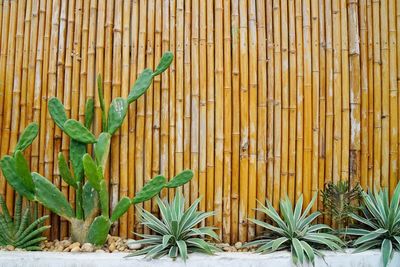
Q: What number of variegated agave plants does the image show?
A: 3